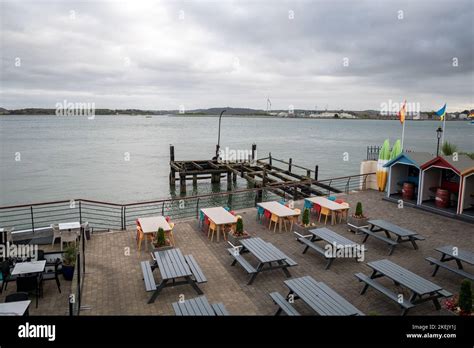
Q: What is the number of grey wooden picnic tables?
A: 8